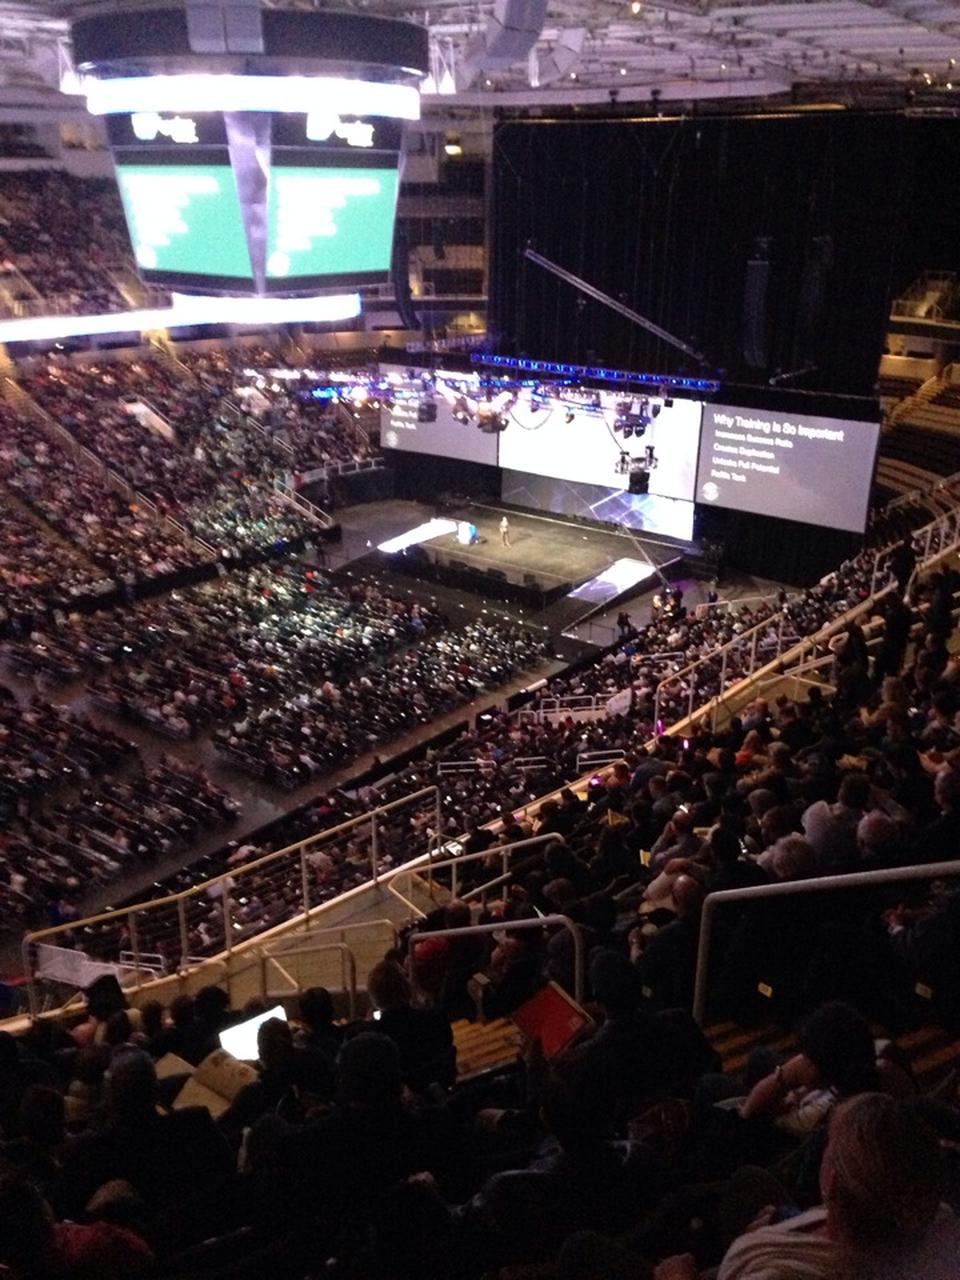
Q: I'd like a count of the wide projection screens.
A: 3